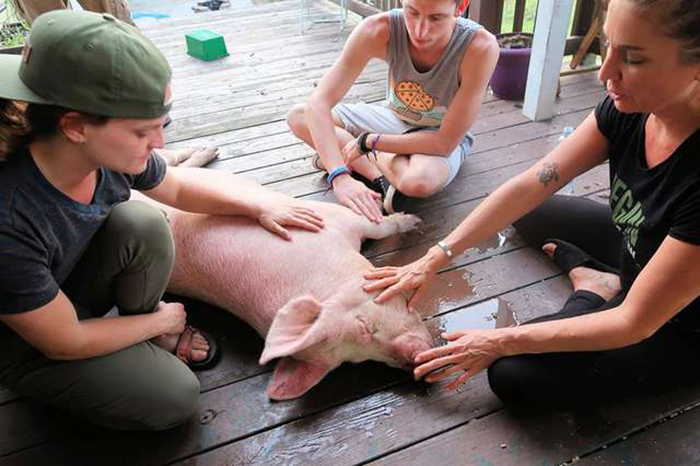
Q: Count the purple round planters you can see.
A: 1